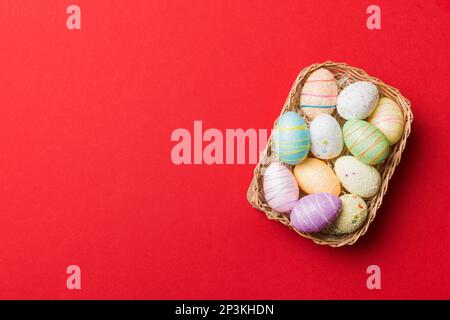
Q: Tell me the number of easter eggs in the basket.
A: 11